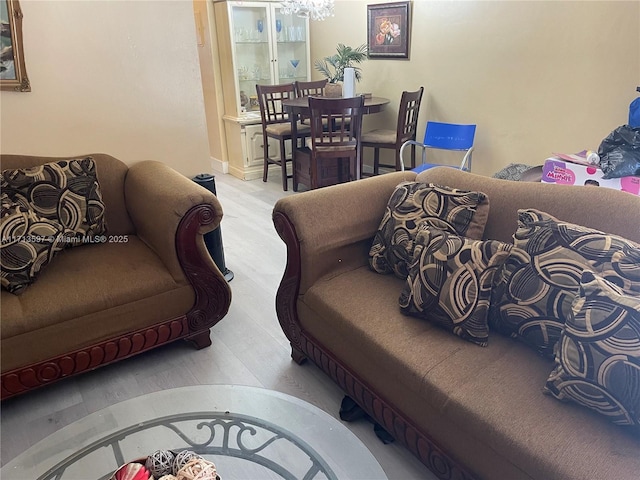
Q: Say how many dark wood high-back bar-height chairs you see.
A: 4